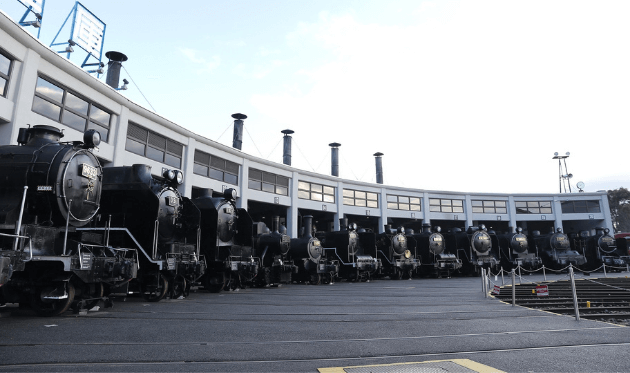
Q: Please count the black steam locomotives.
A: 12